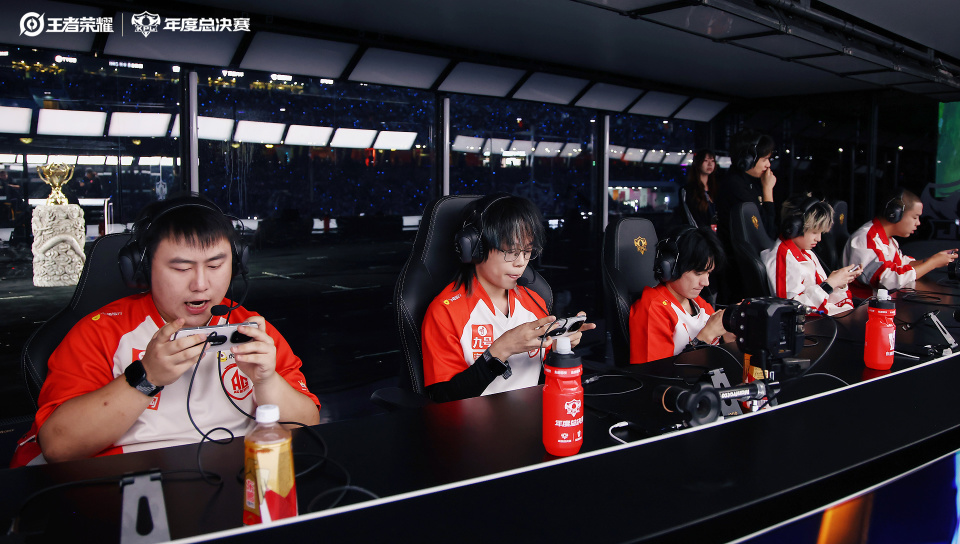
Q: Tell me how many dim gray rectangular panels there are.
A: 9